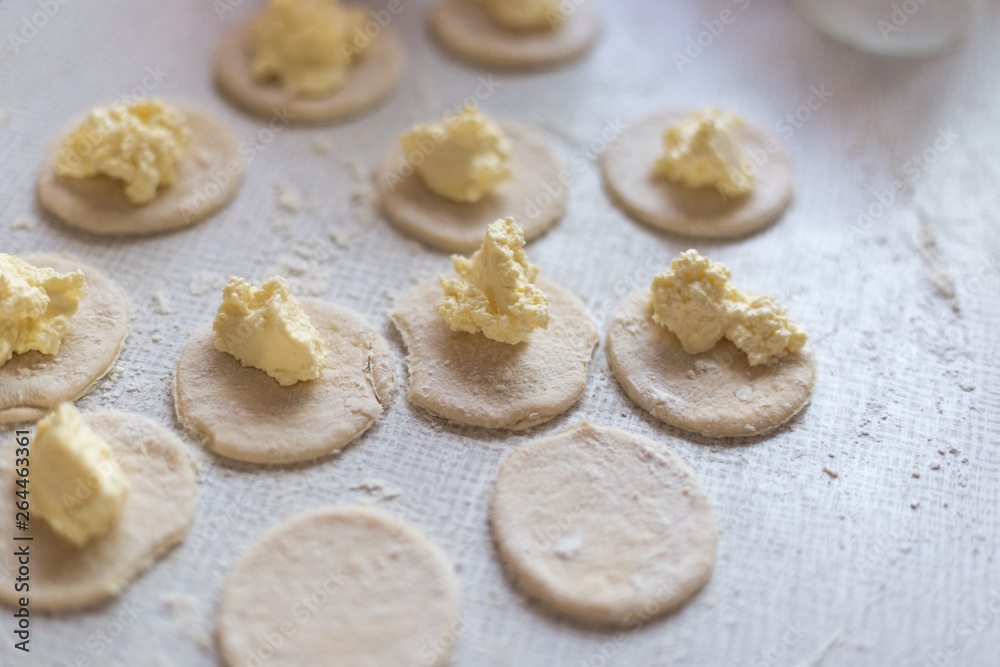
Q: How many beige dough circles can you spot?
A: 12